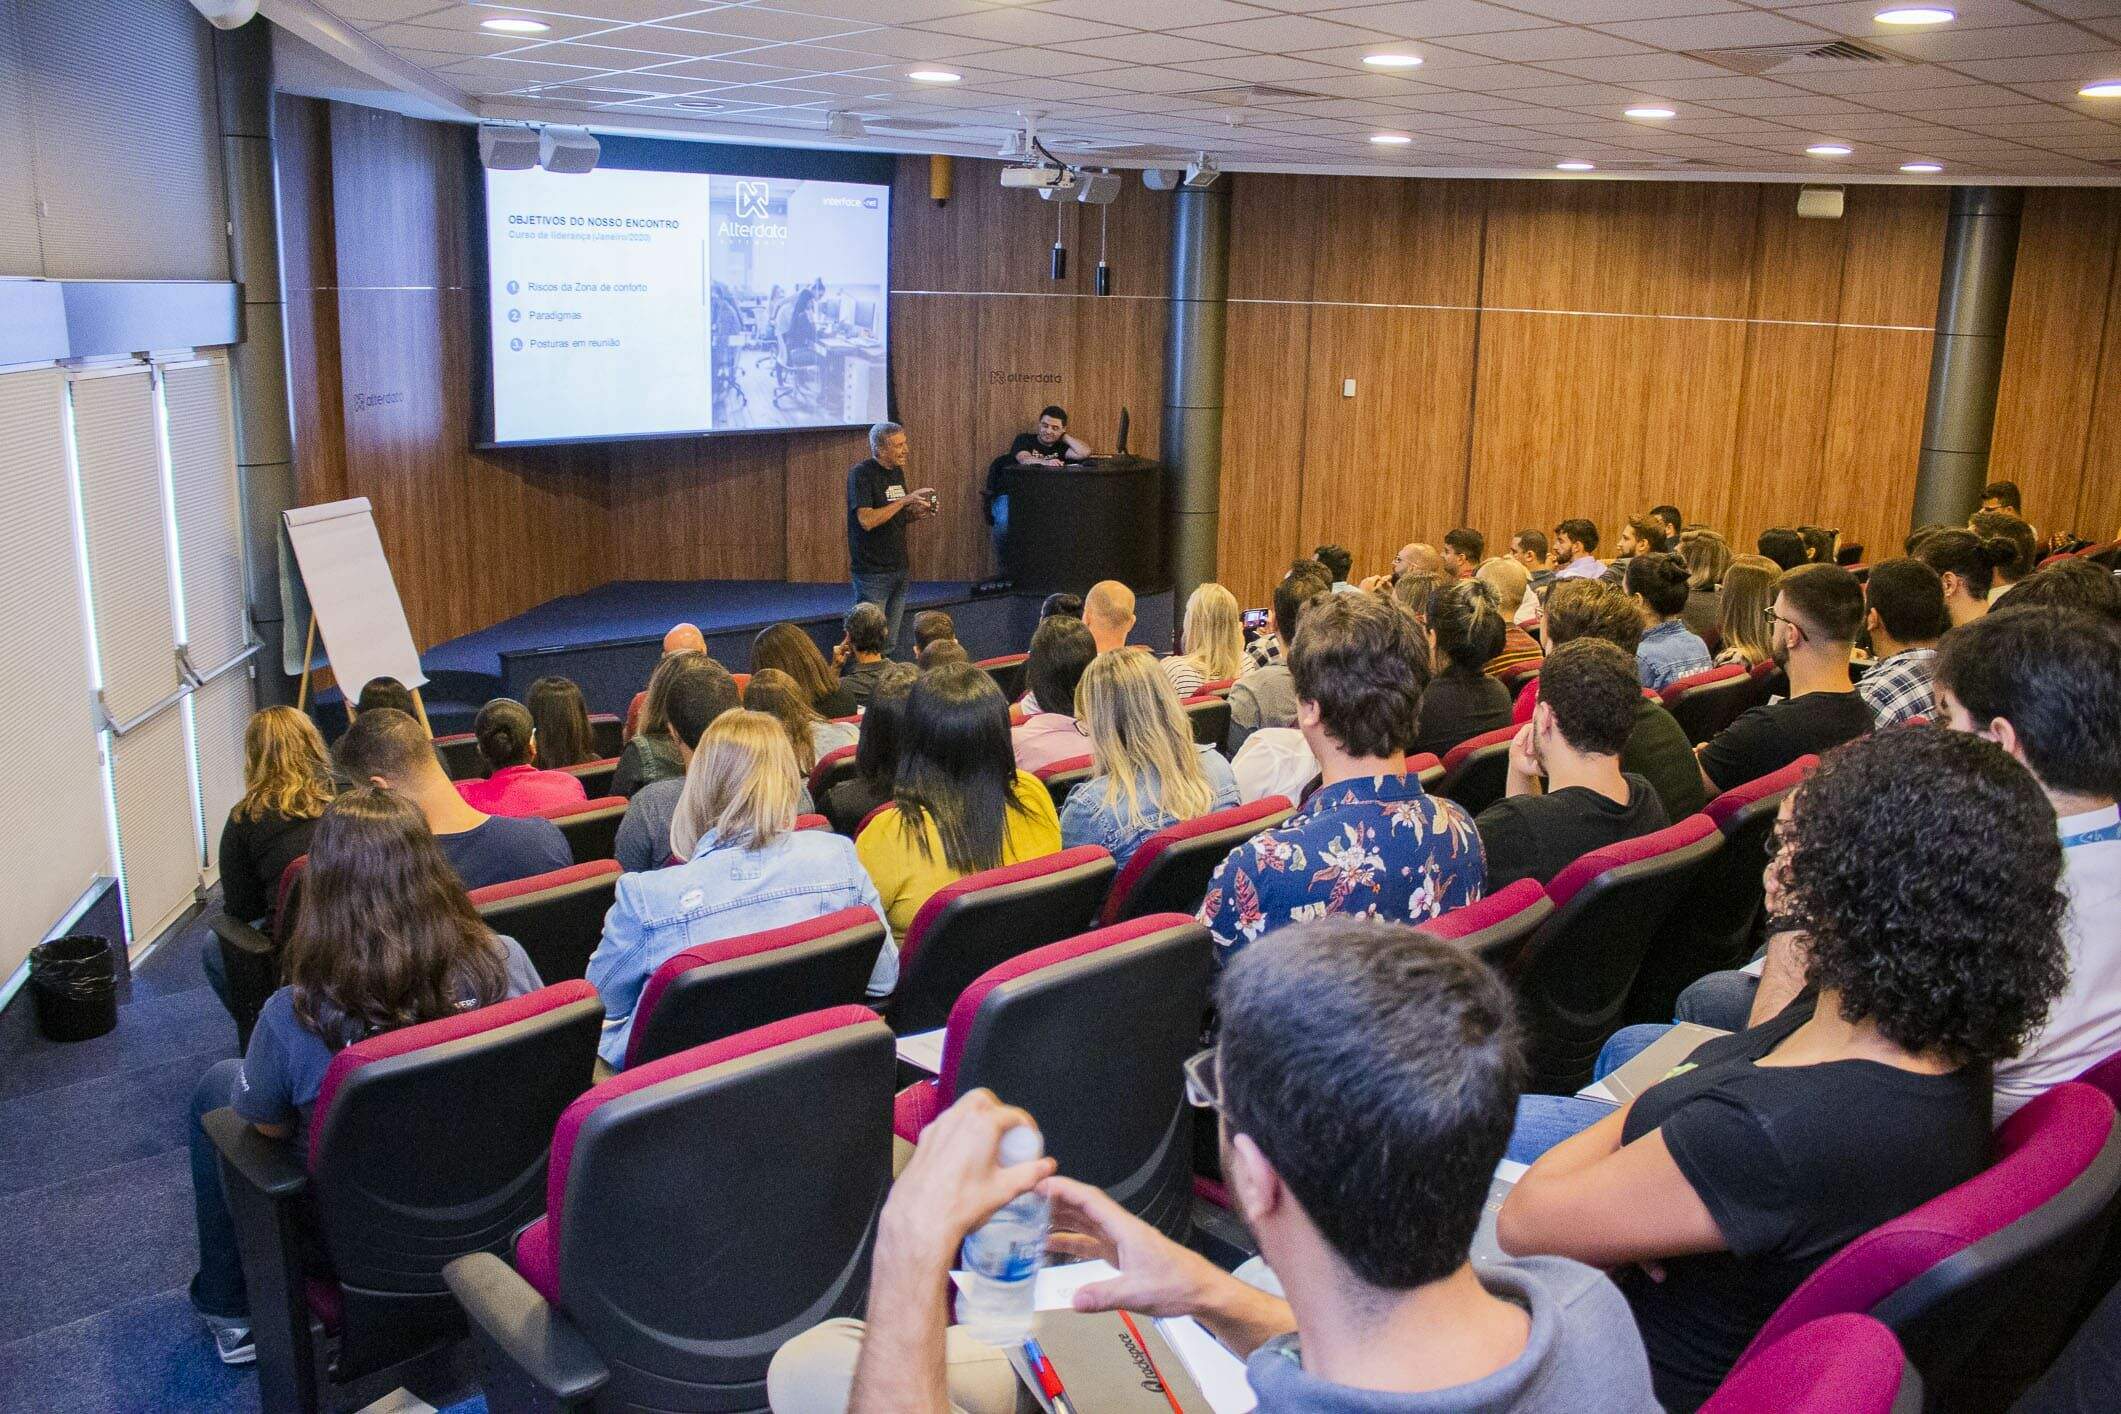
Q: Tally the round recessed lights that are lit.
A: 10